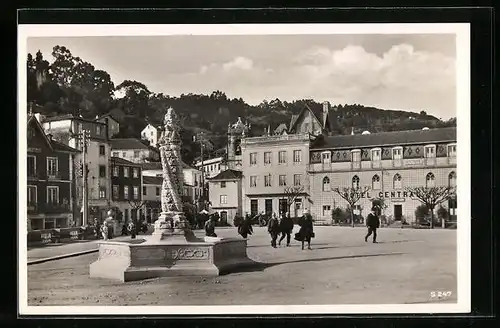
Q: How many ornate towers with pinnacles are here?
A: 1